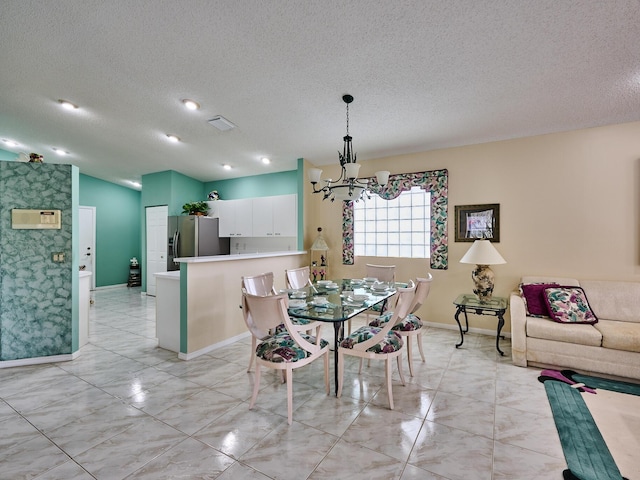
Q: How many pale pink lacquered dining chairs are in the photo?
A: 6